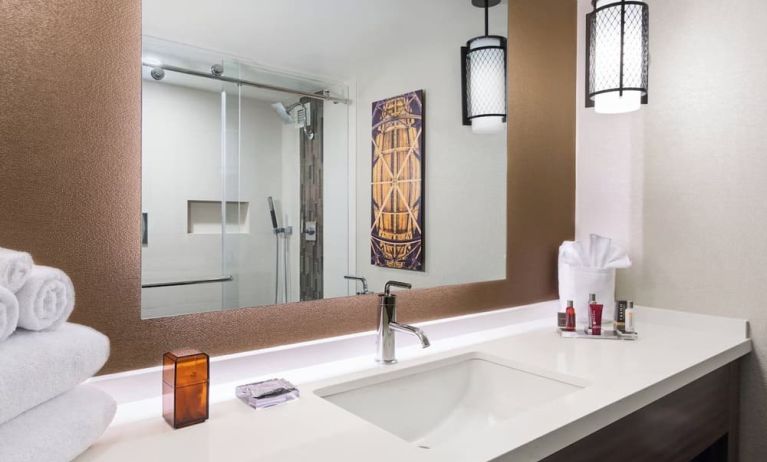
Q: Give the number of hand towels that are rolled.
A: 3